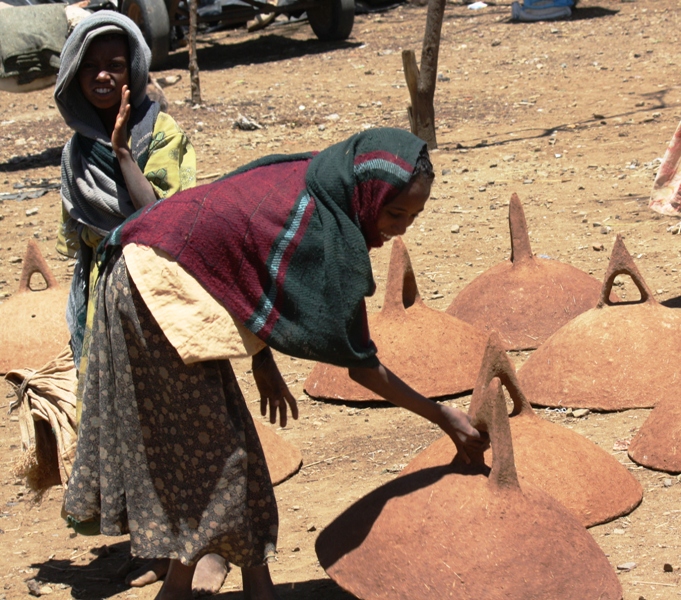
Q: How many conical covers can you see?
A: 8